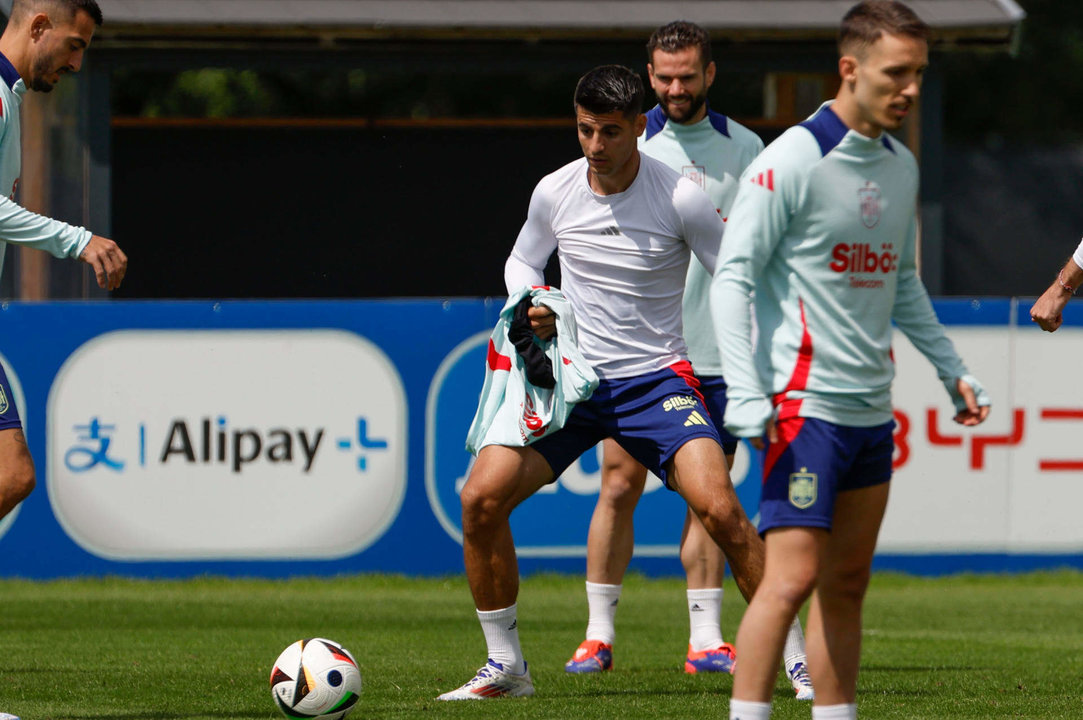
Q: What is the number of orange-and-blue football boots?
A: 2